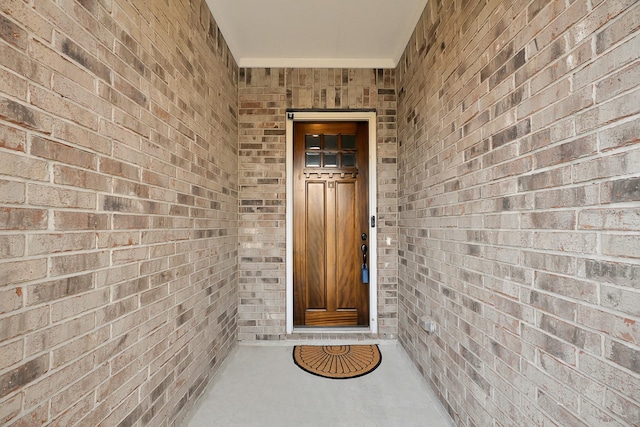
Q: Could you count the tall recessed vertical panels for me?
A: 2